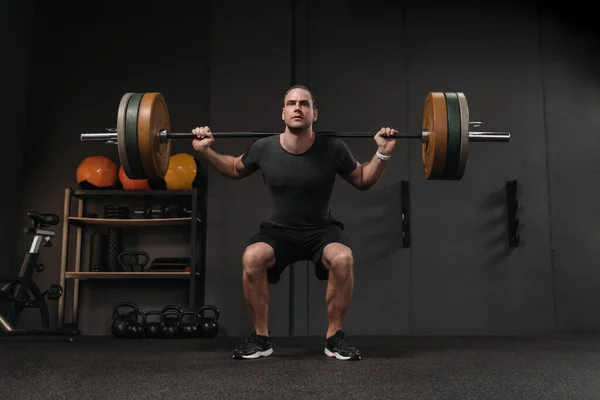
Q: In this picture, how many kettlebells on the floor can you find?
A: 7